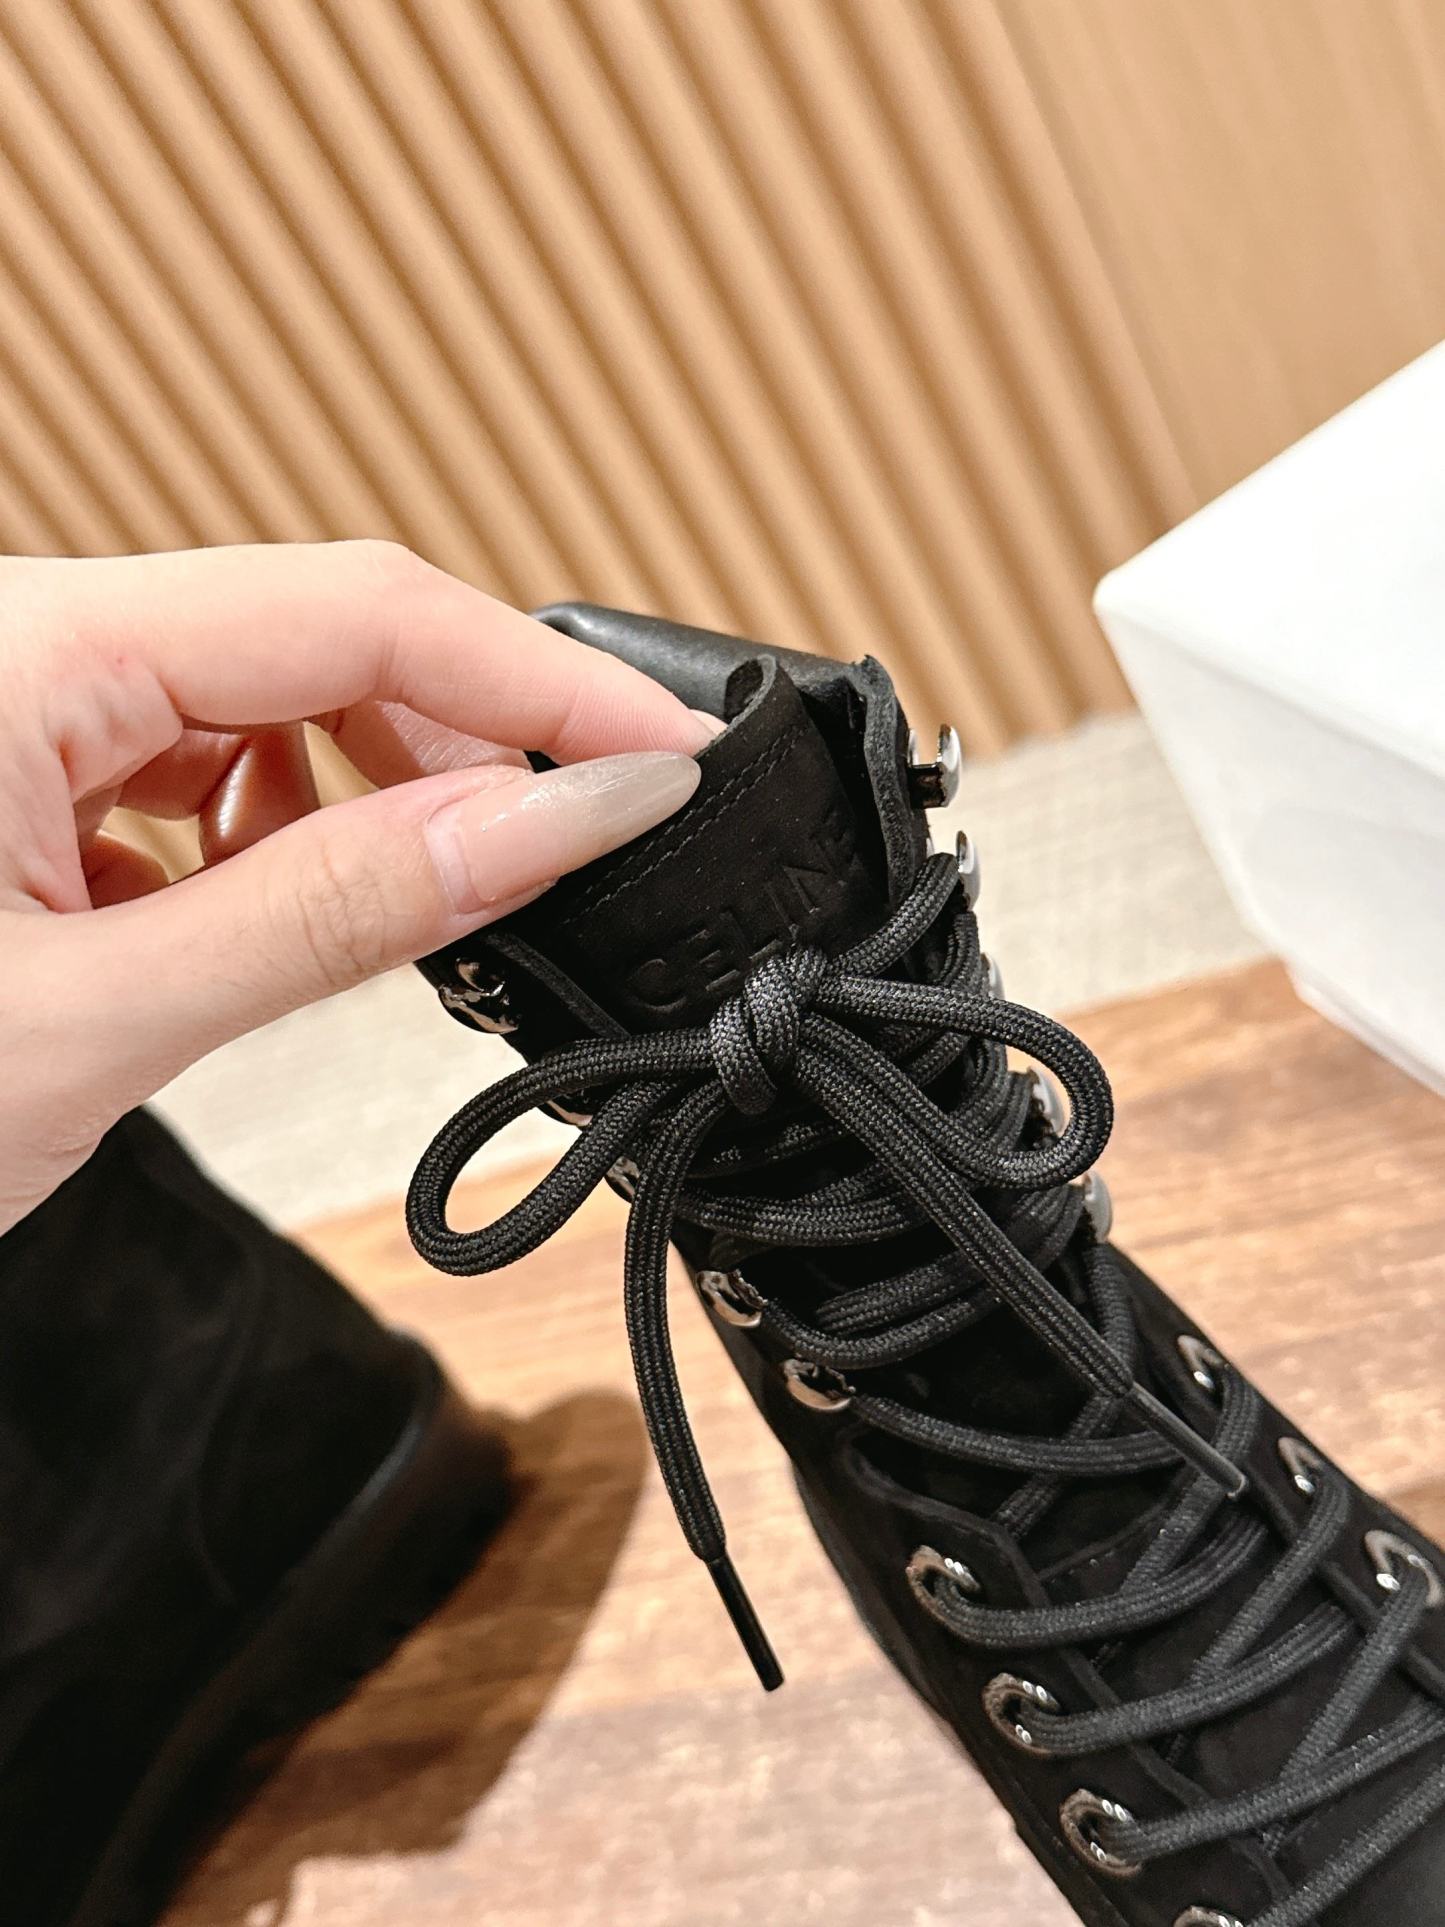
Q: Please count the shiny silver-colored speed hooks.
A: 10